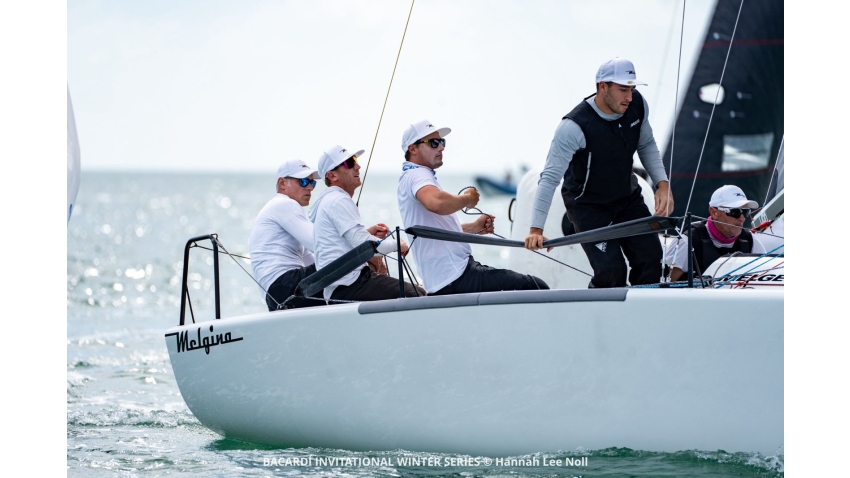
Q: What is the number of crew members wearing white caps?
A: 5